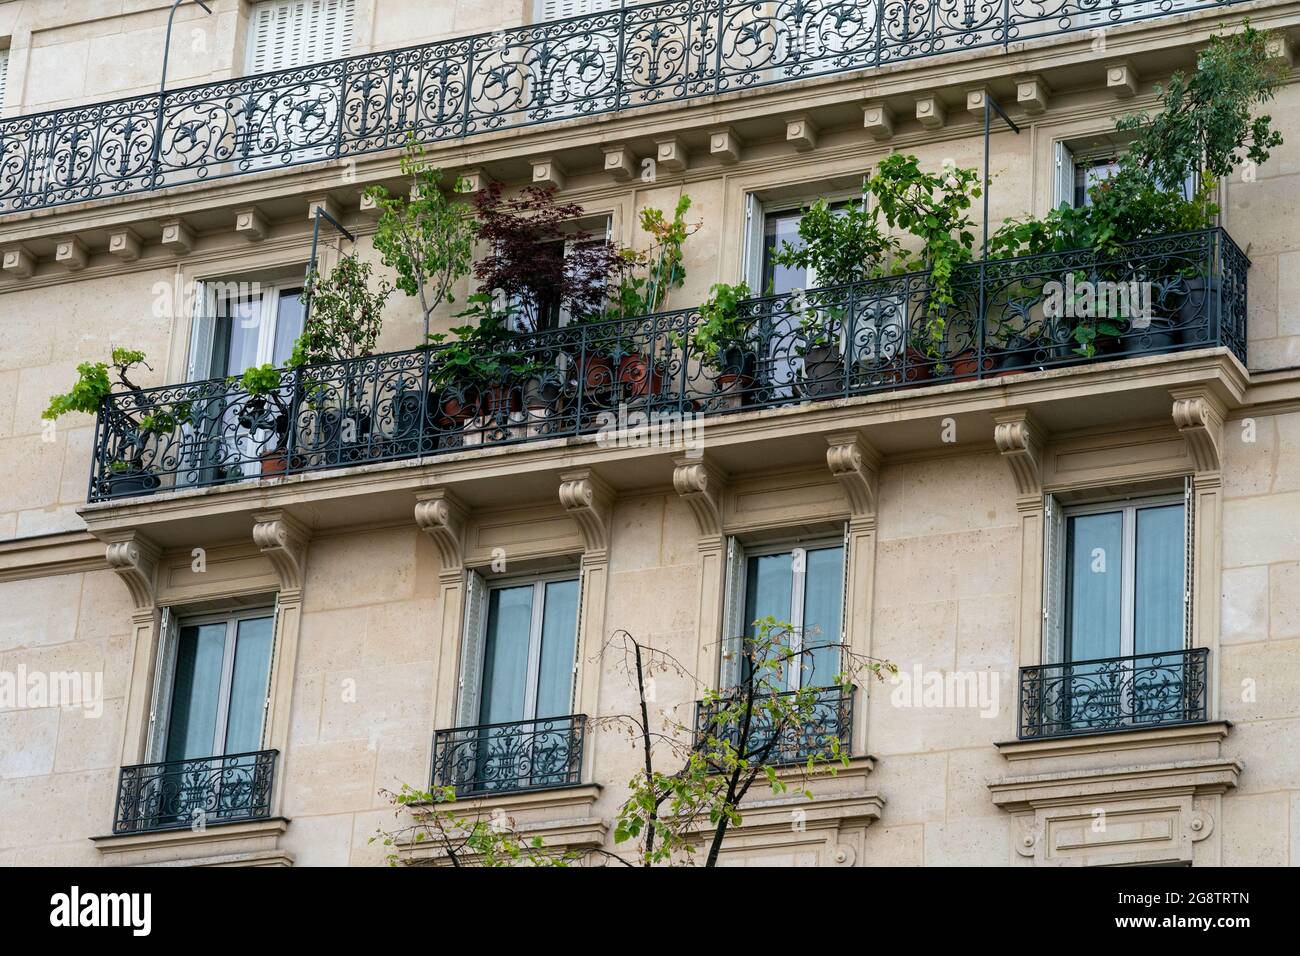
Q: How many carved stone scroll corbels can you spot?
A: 8